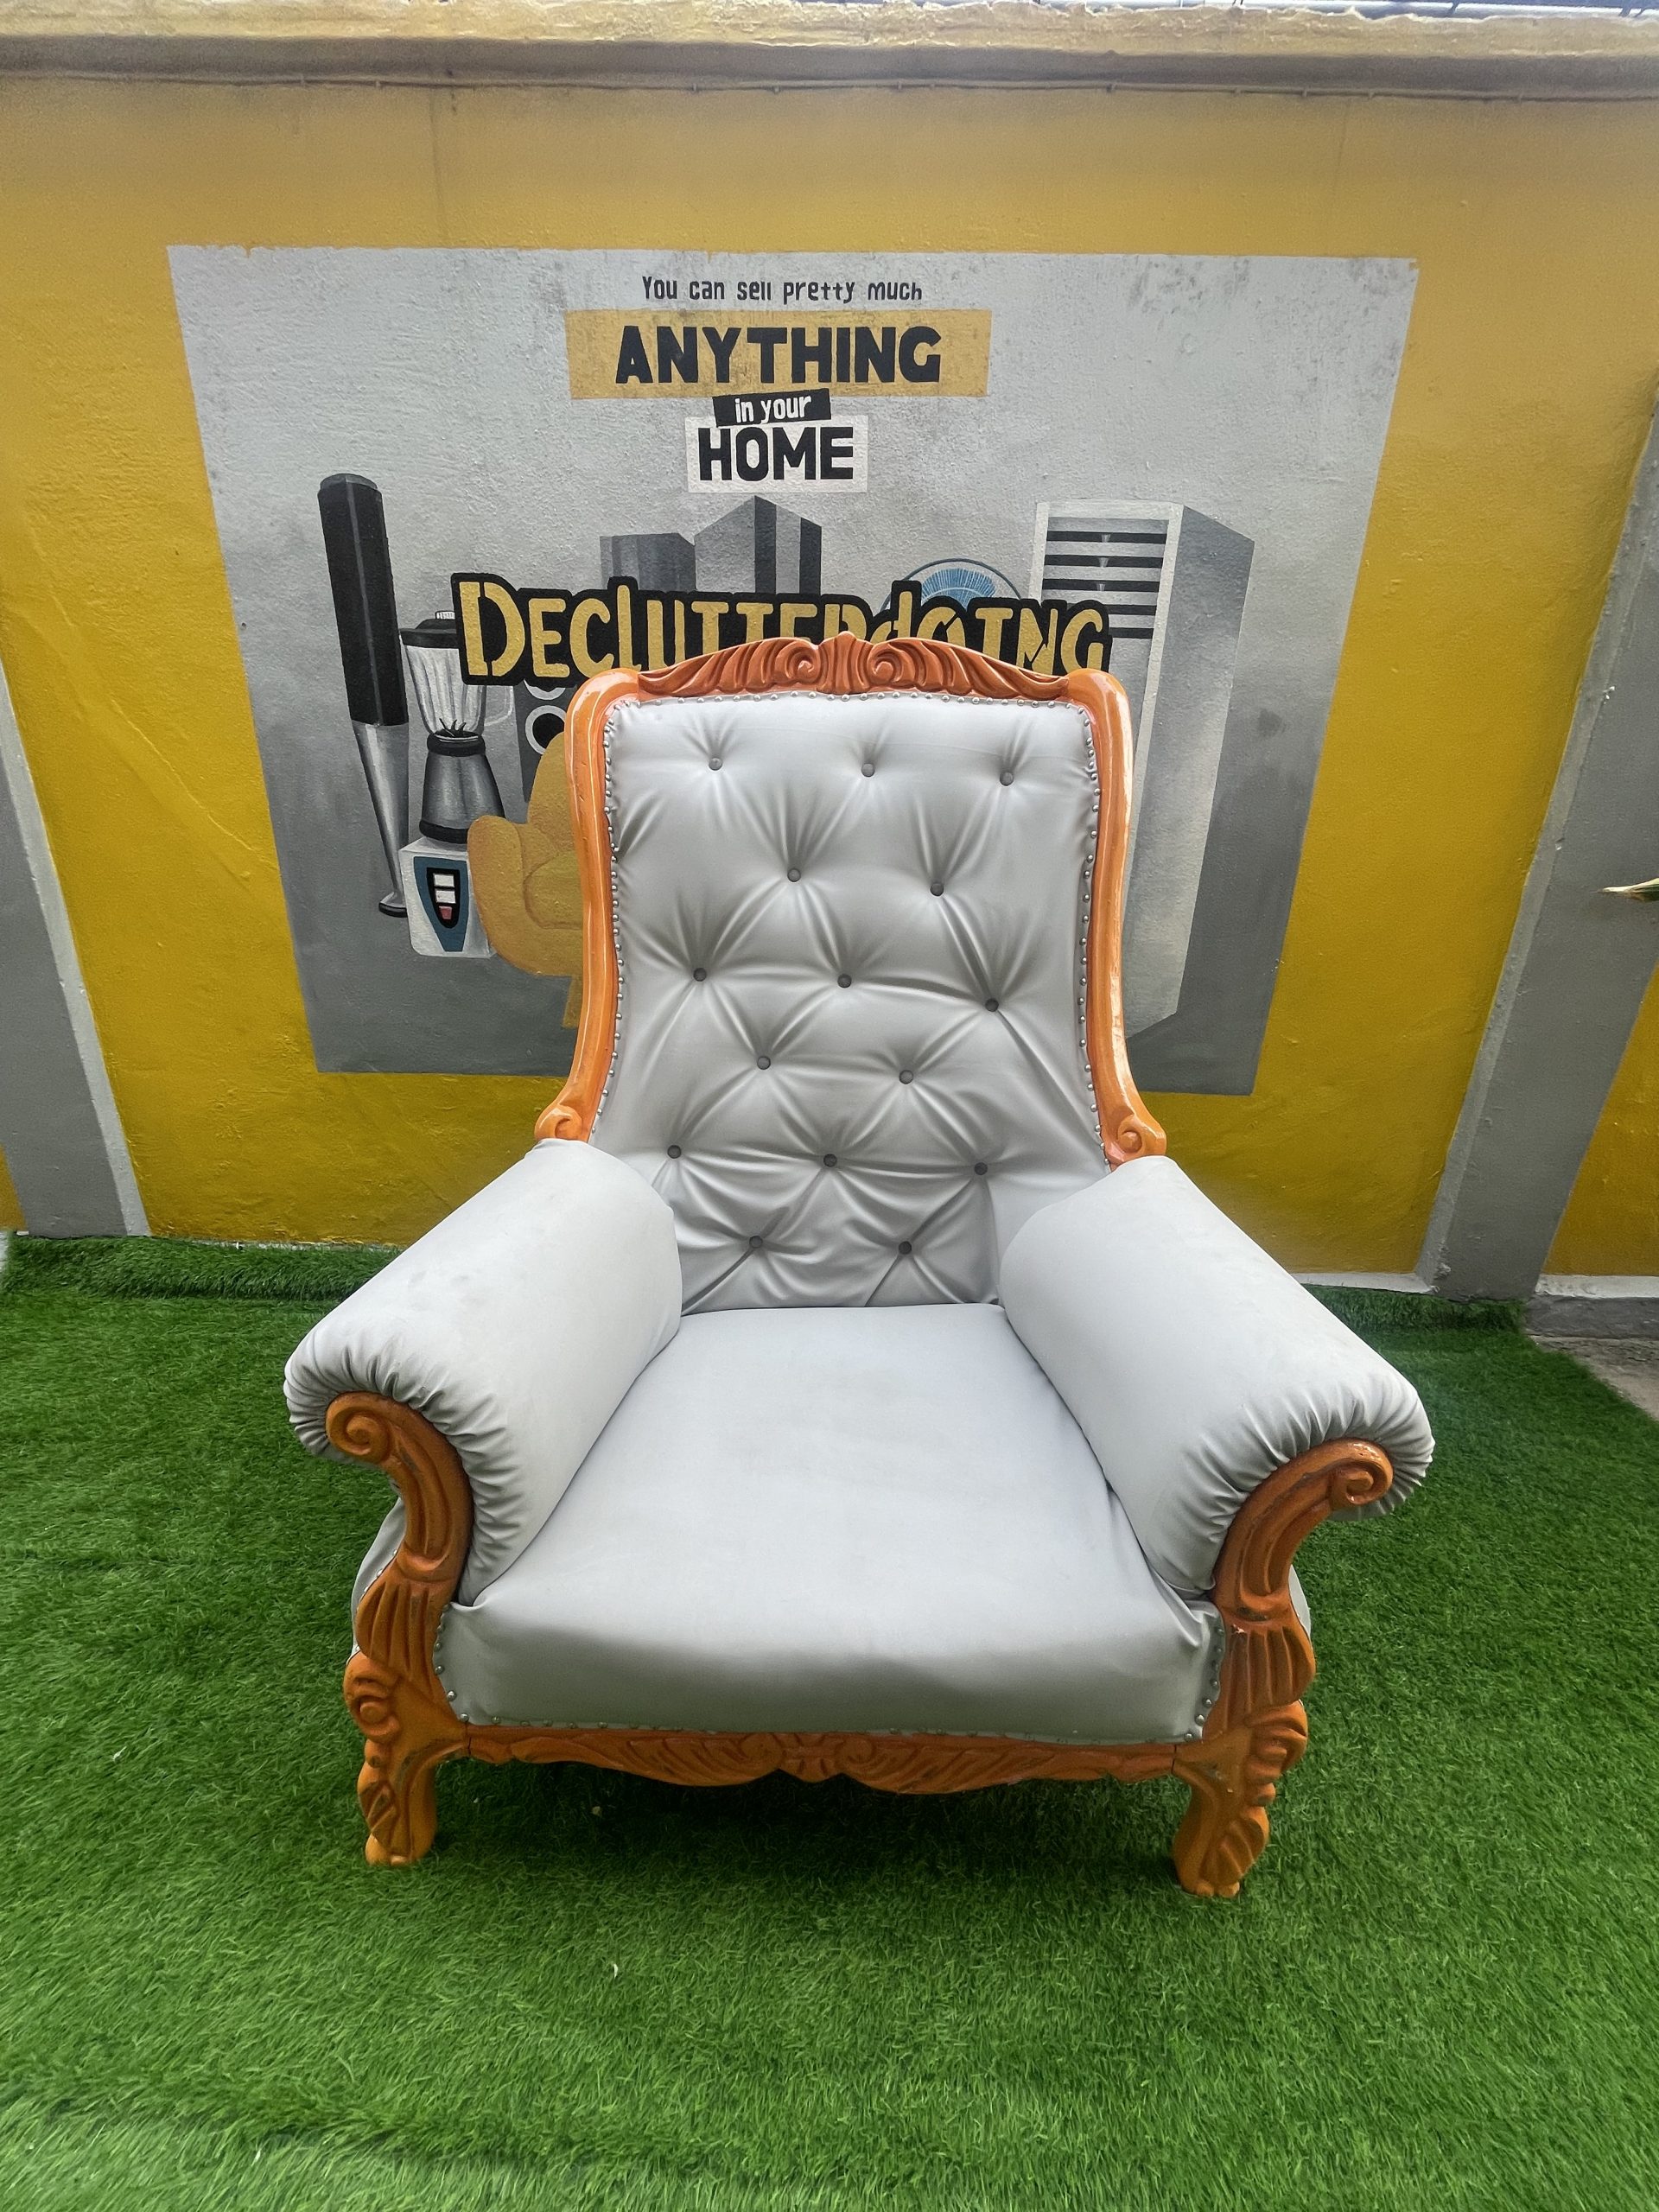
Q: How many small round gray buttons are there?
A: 15